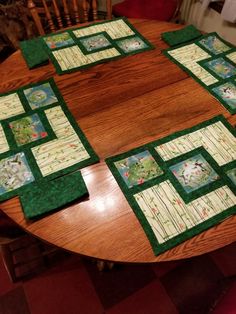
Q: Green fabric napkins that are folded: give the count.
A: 3